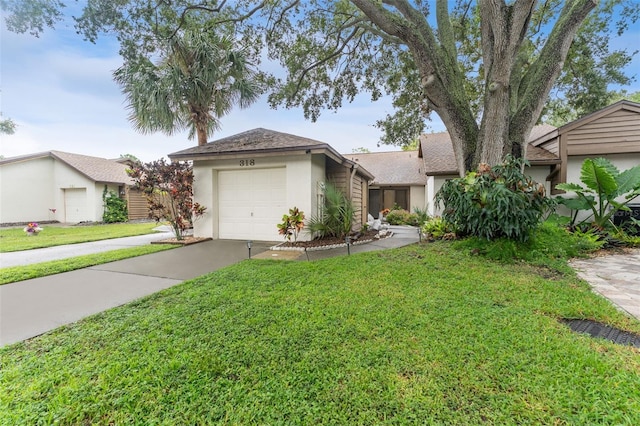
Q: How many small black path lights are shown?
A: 3